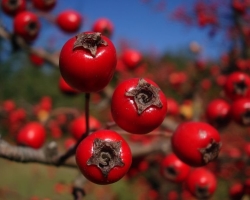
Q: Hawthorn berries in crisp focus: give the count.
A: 3